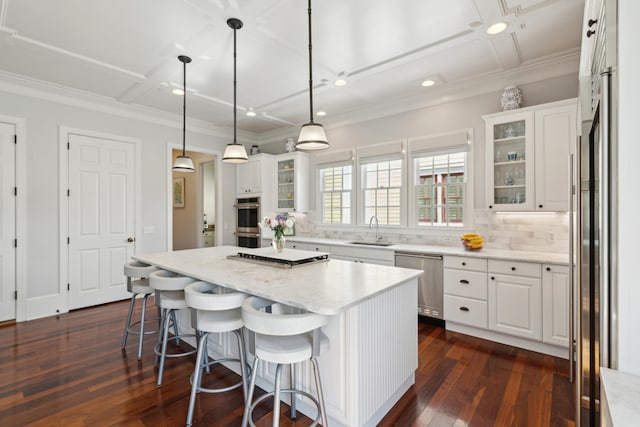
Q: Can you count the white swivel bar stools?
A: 4